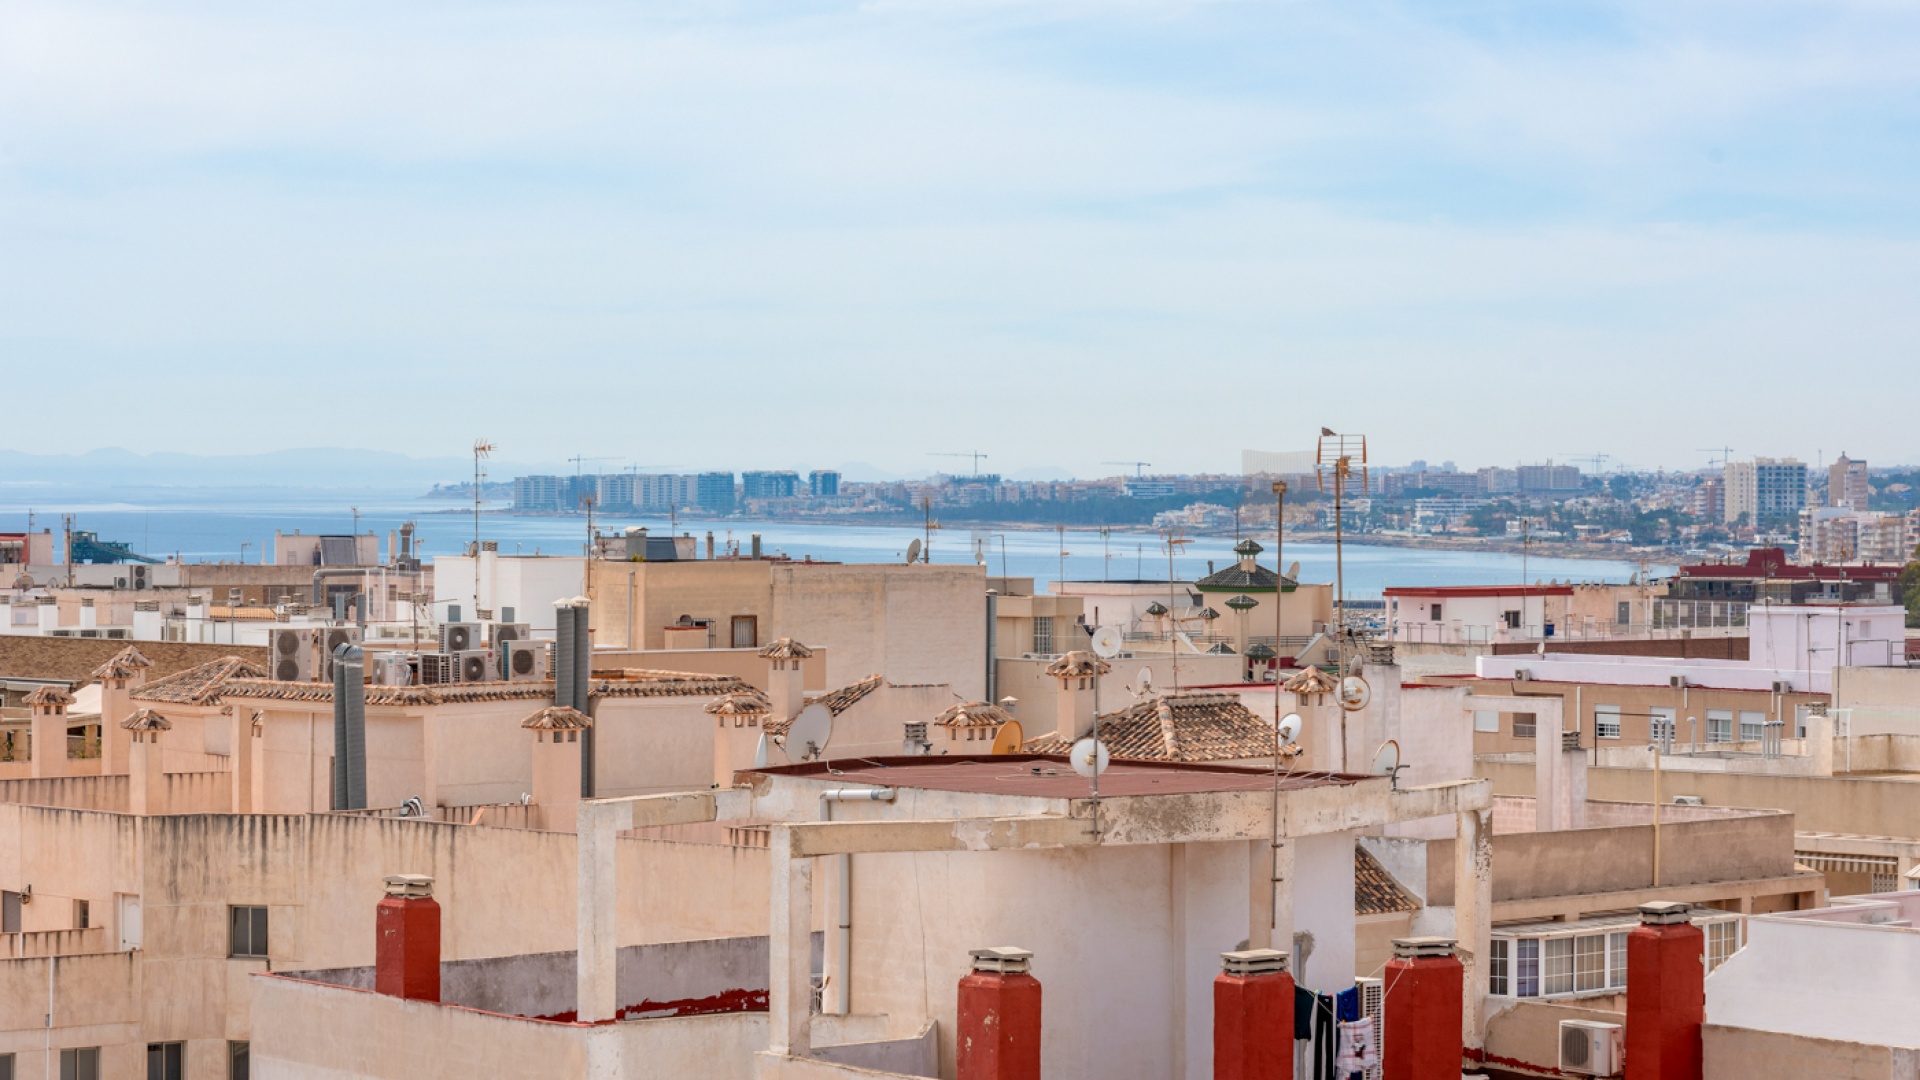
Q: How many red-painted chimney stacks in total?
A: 5